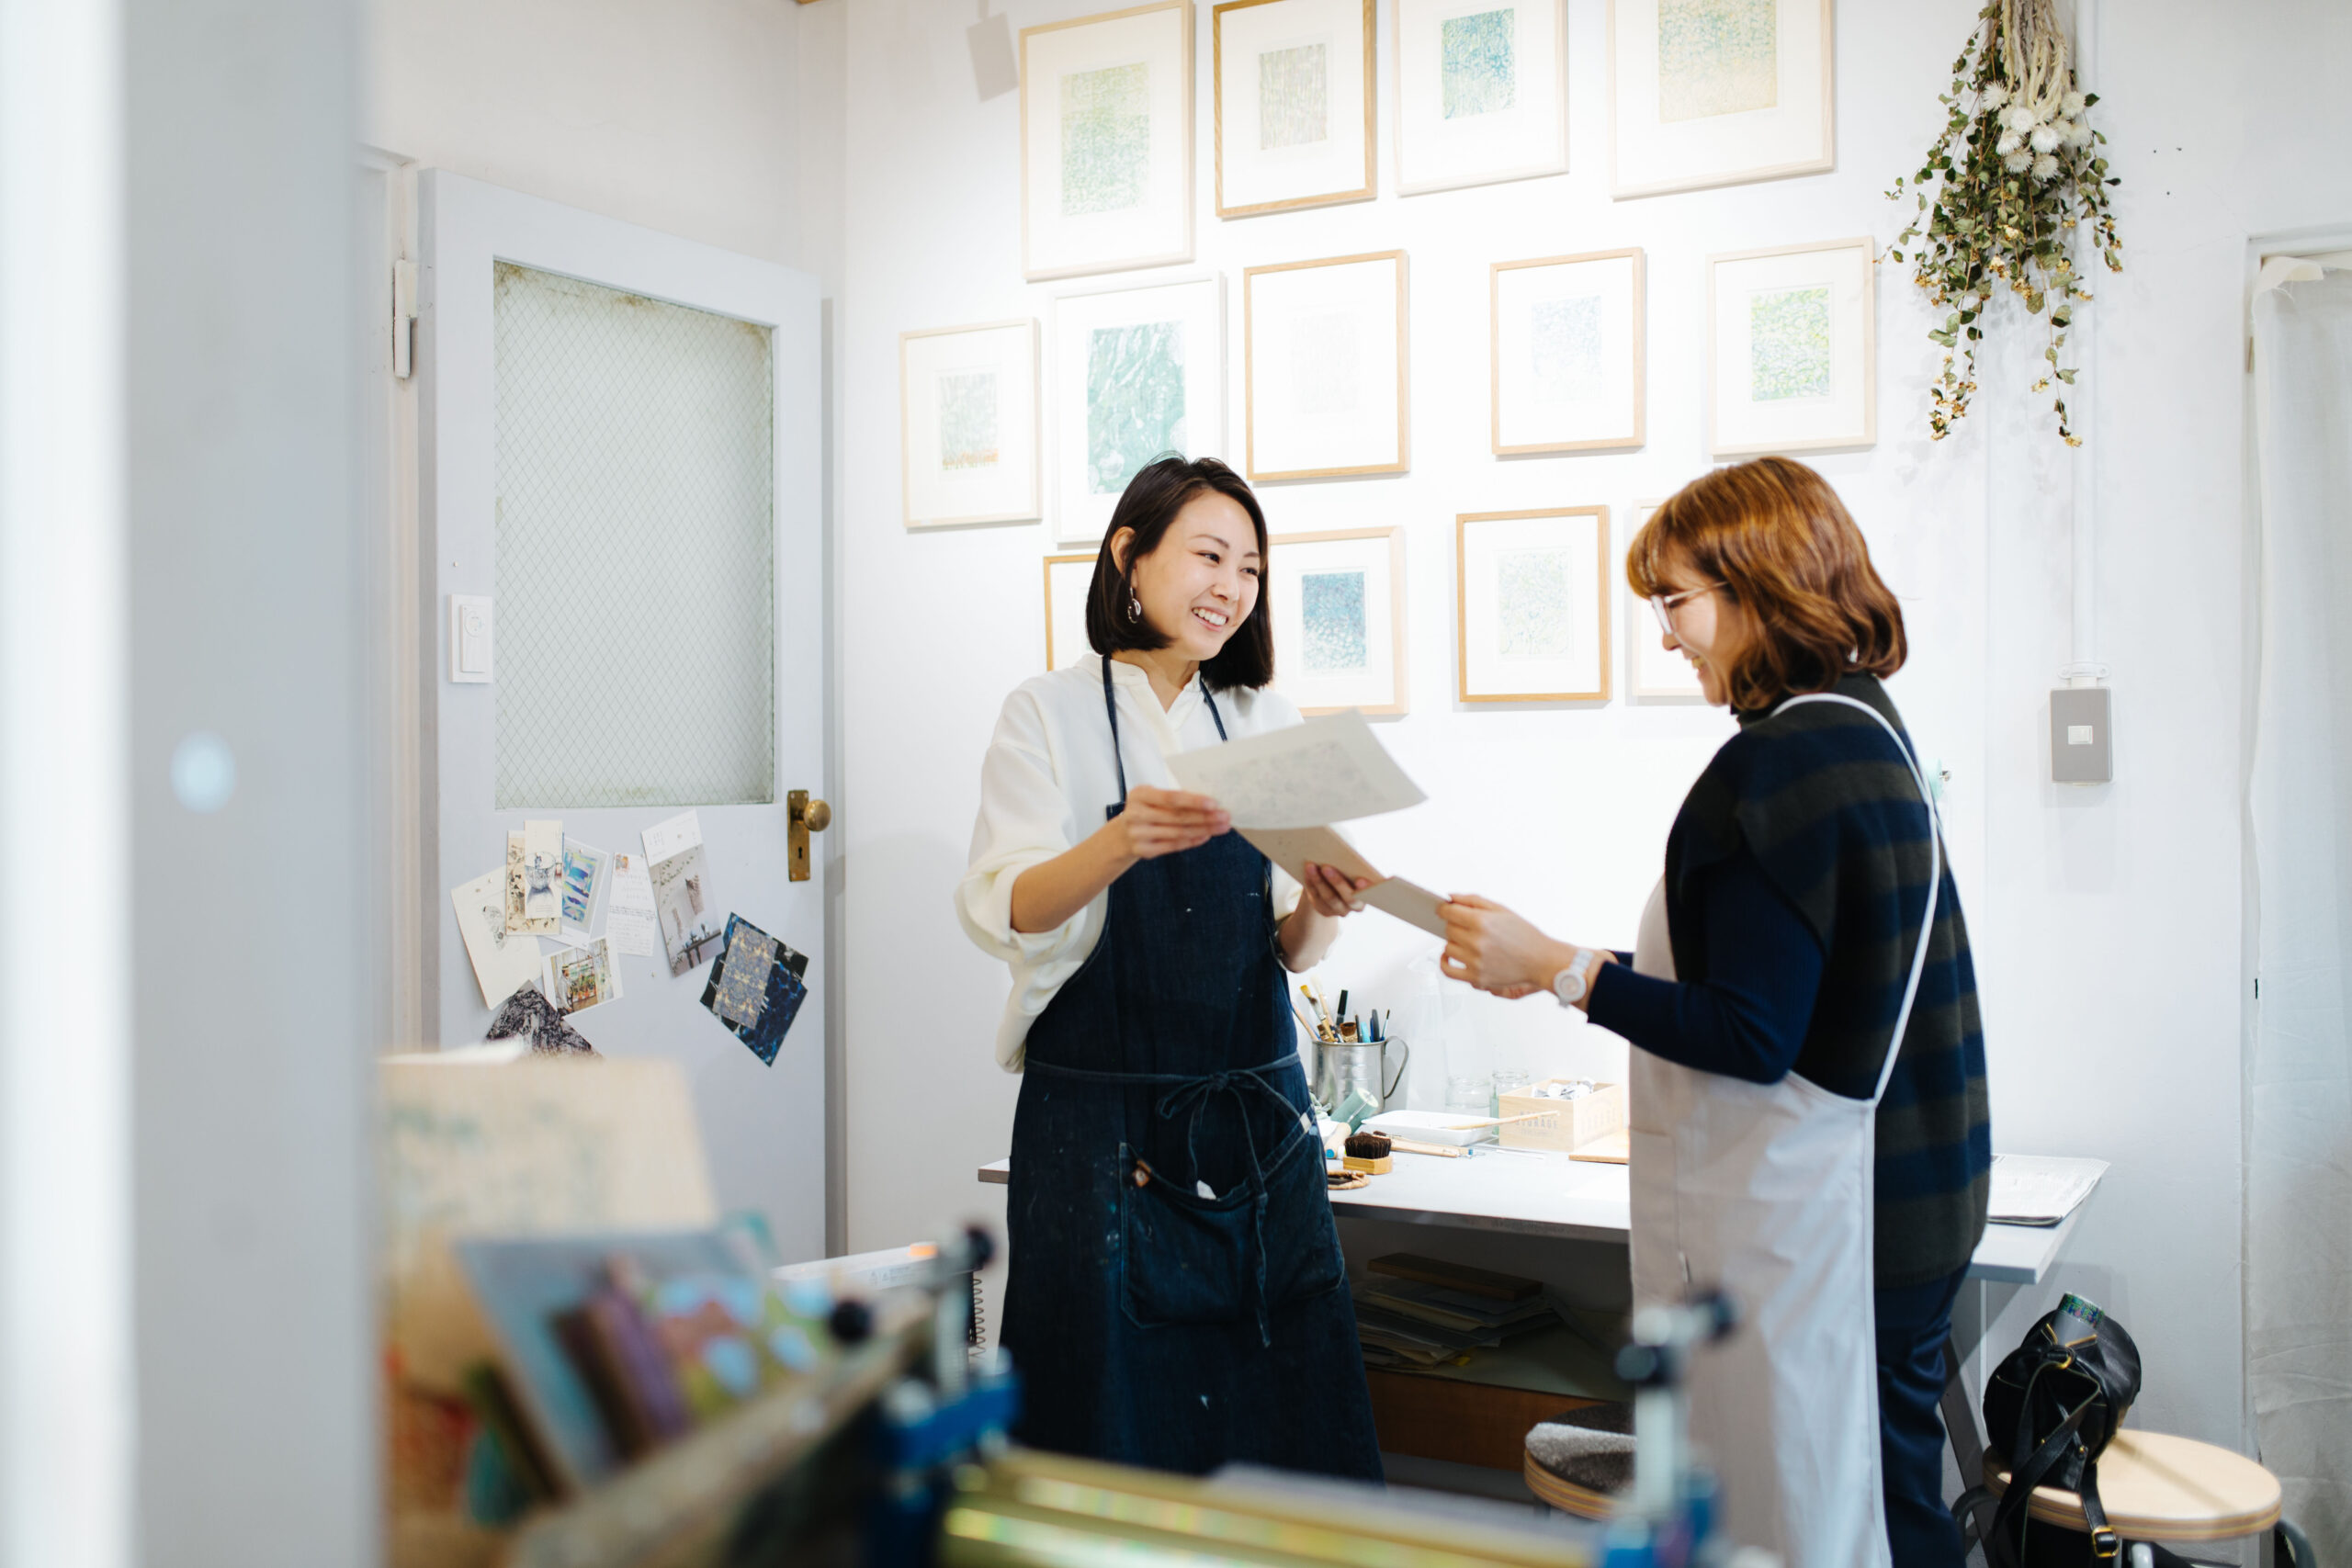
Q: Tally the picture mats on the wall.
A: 13